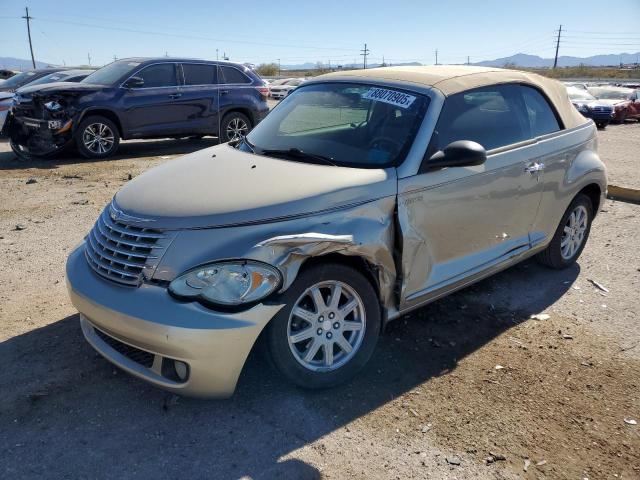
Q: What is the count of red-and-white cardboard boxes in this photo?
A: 0